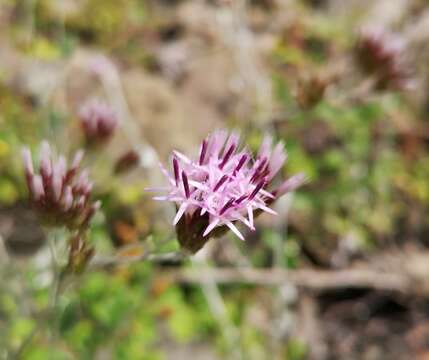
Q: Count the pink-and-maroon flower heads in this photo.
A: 4